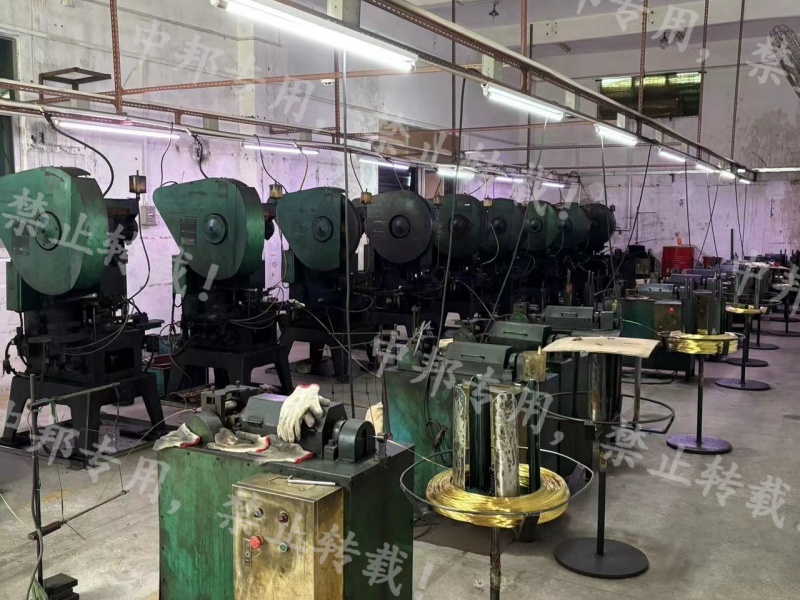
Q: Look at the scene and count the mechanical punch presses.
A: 9